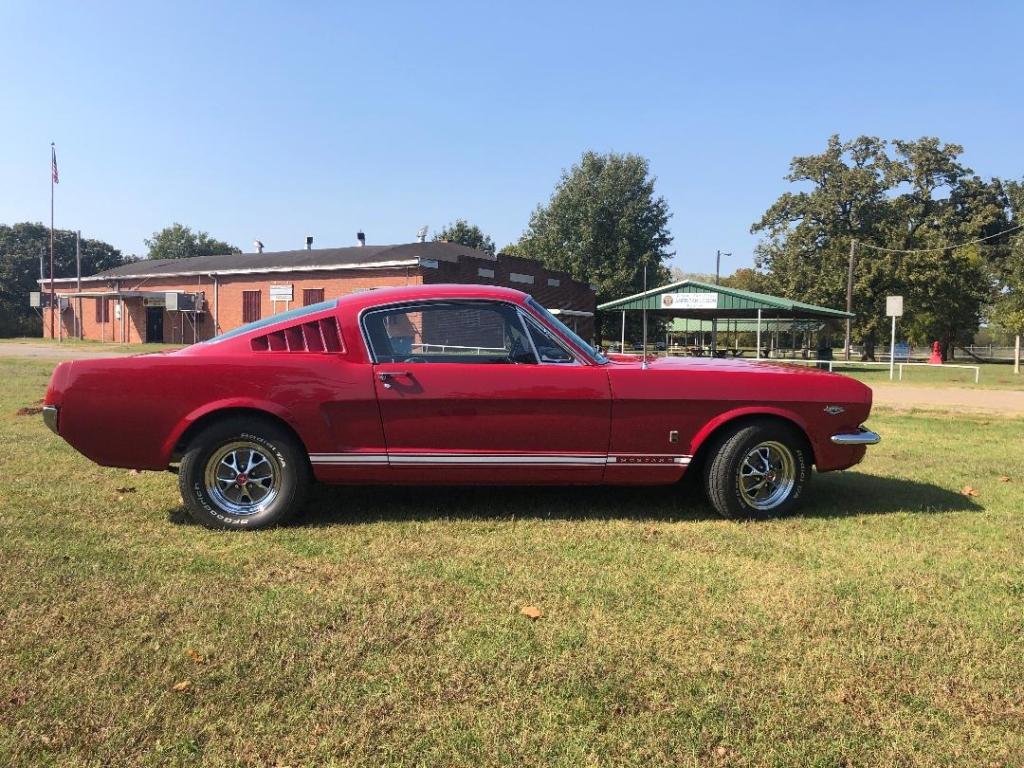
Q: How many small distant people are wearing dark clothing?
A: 0